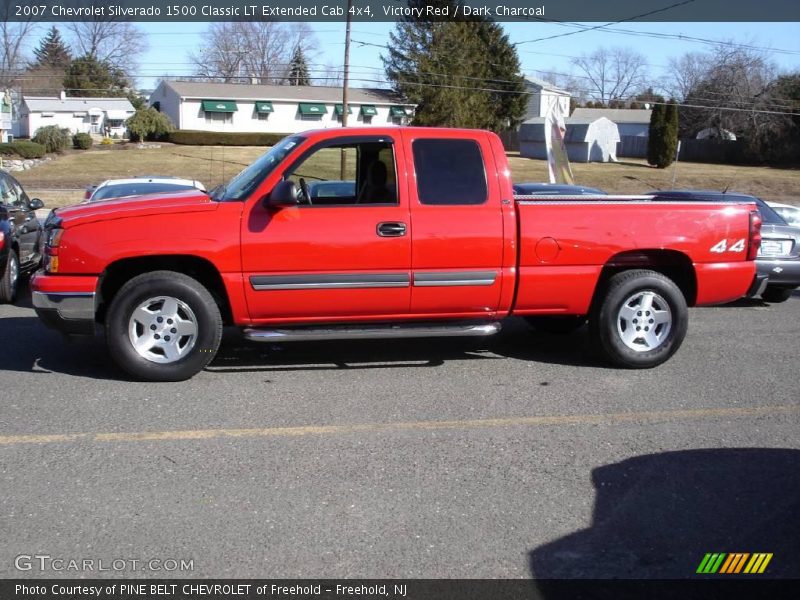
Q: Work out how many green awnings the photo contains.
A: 6